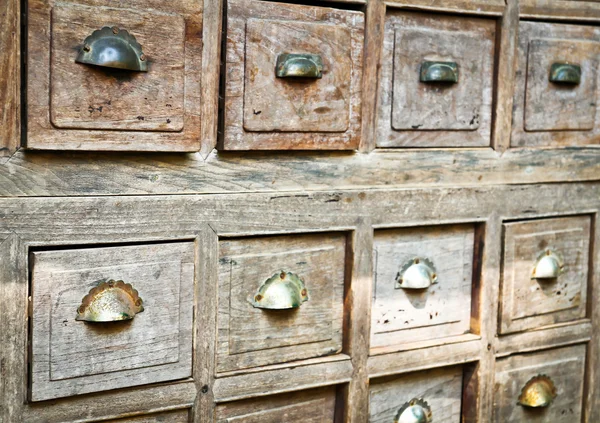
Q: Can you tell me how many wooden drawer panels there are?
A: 12